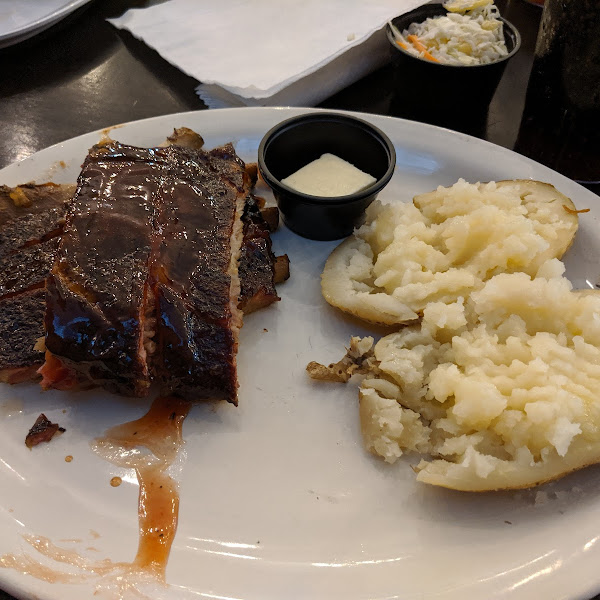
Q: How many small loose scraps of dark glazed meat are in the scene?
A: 1